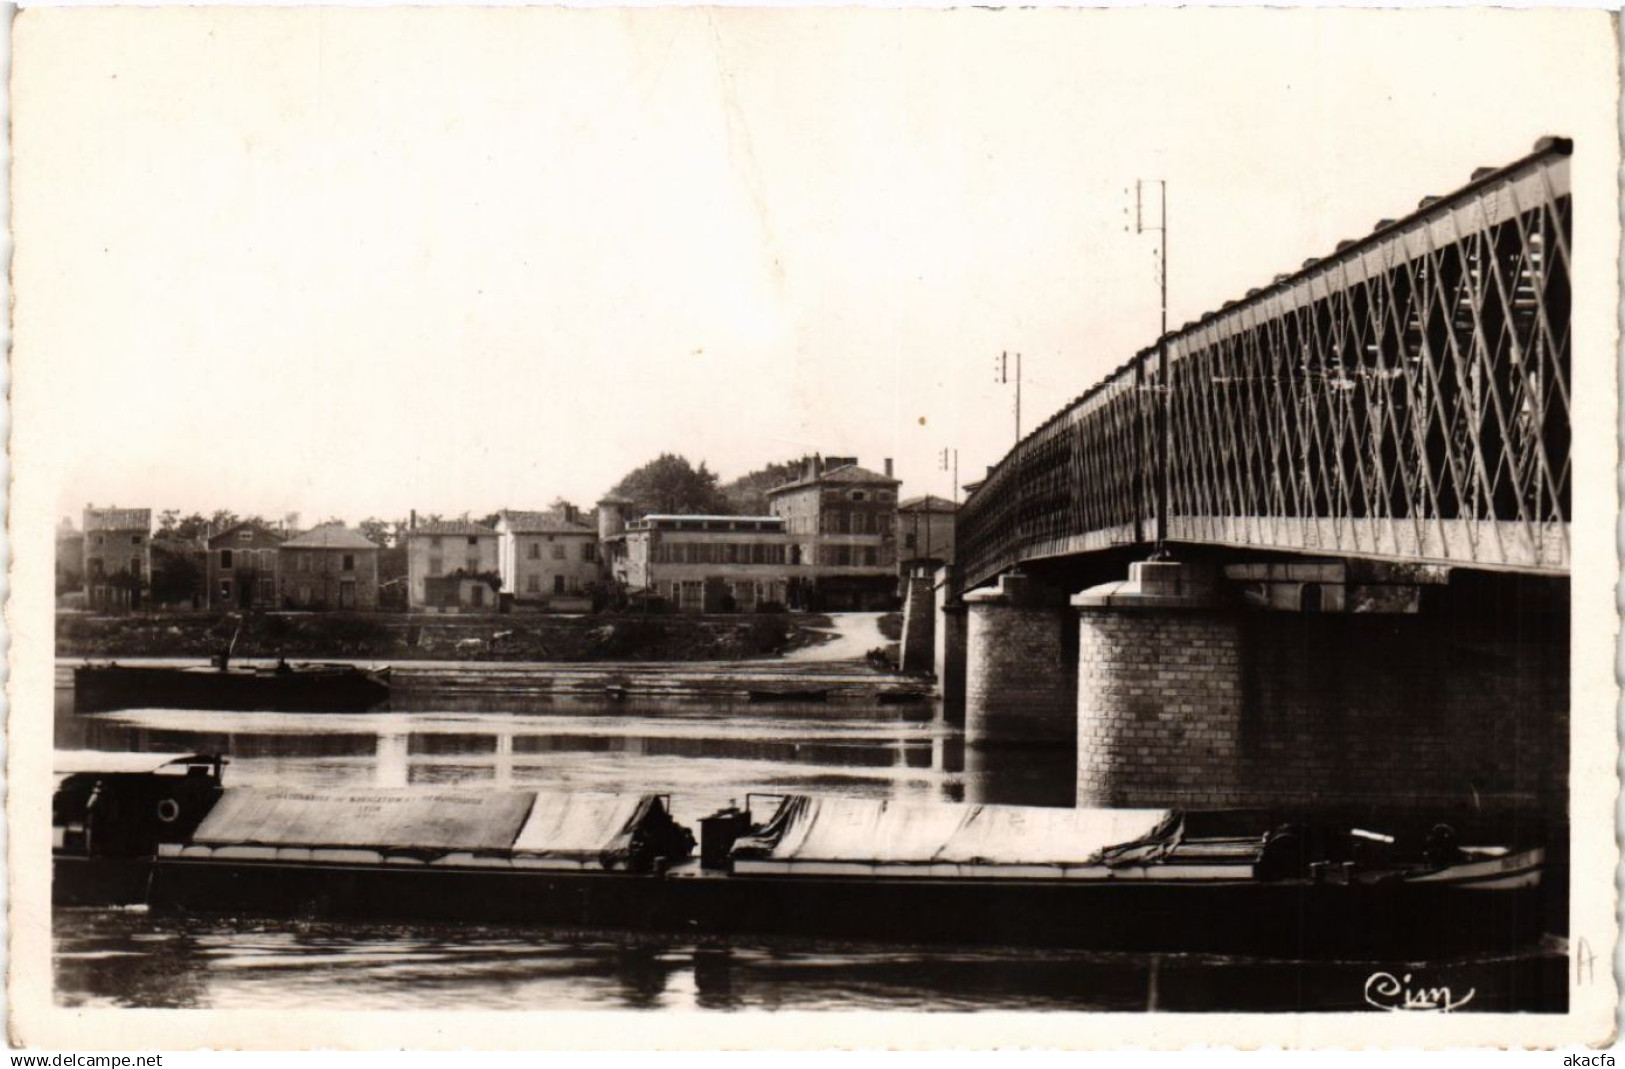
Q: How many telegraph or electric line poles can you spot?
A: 3